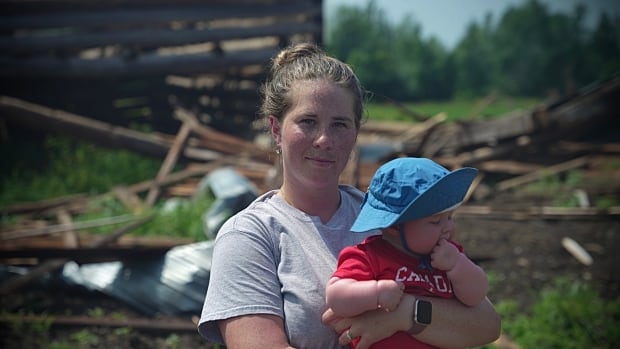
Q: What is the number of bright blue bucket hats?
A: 1